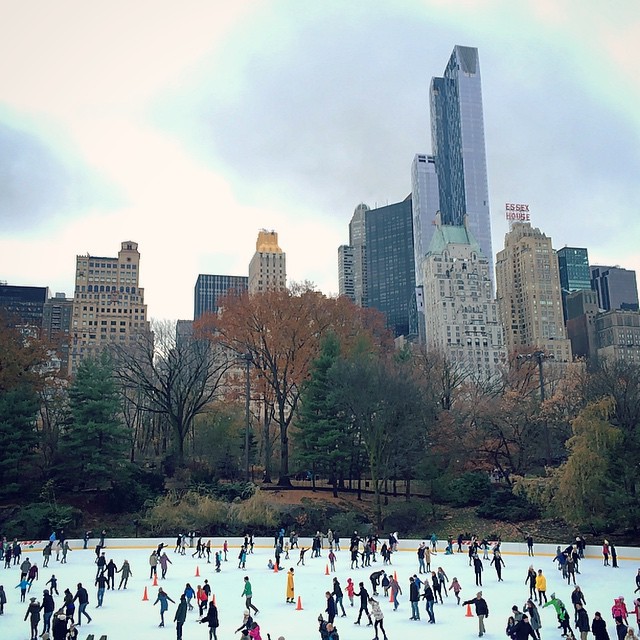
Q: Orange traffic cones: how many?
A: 10